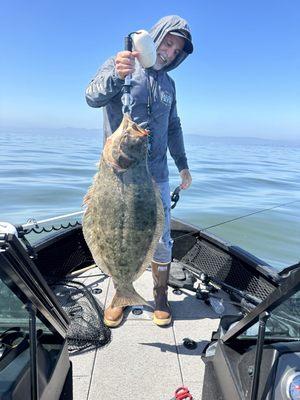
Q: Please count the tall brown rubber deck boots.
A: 2